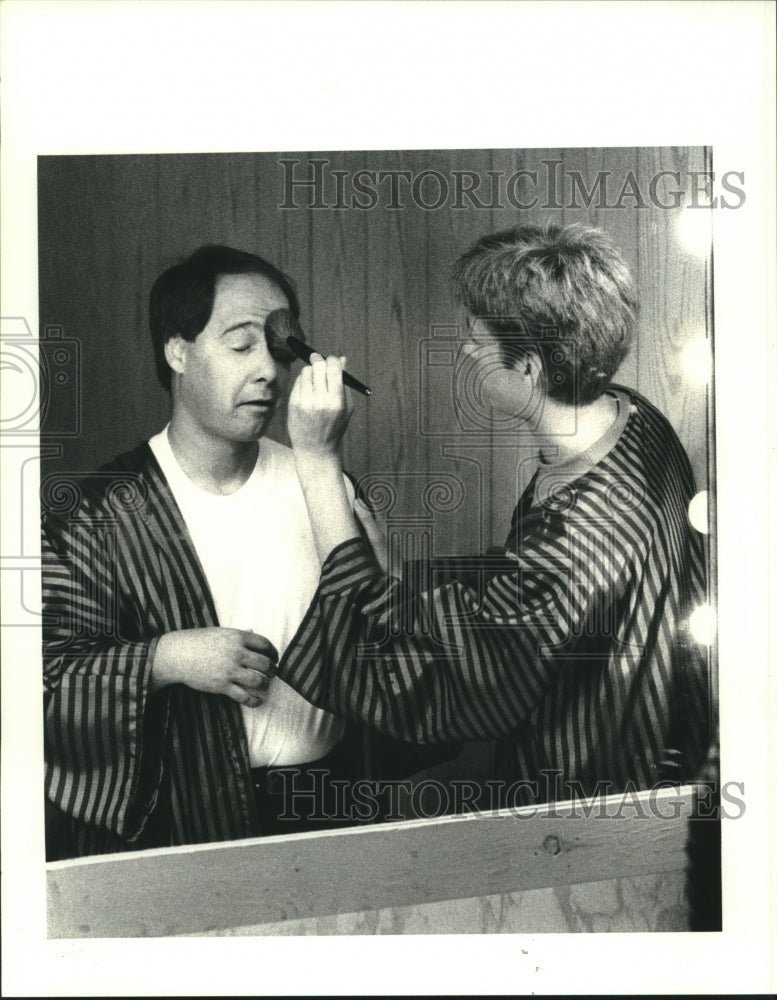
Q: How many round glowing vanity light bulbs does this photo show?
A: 4